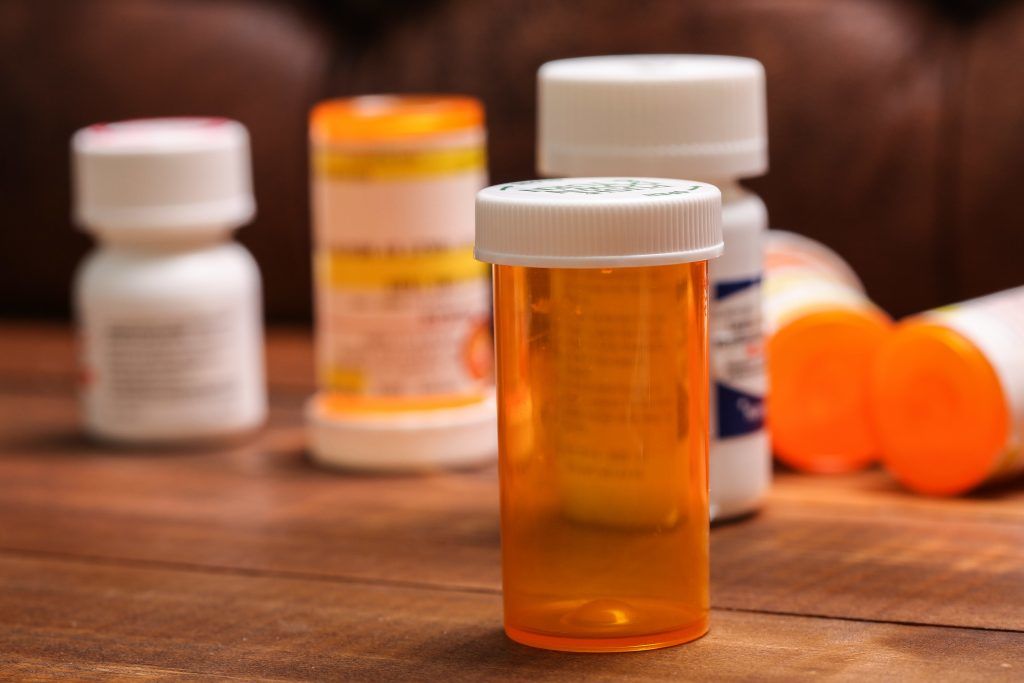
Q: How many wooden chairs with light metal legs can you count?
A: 0